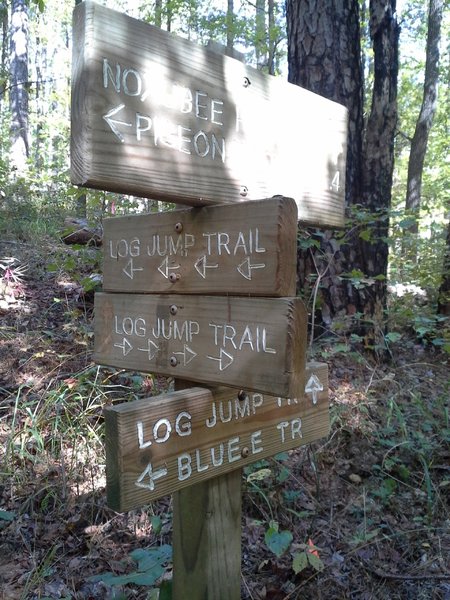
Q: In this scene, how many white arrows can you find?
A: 11